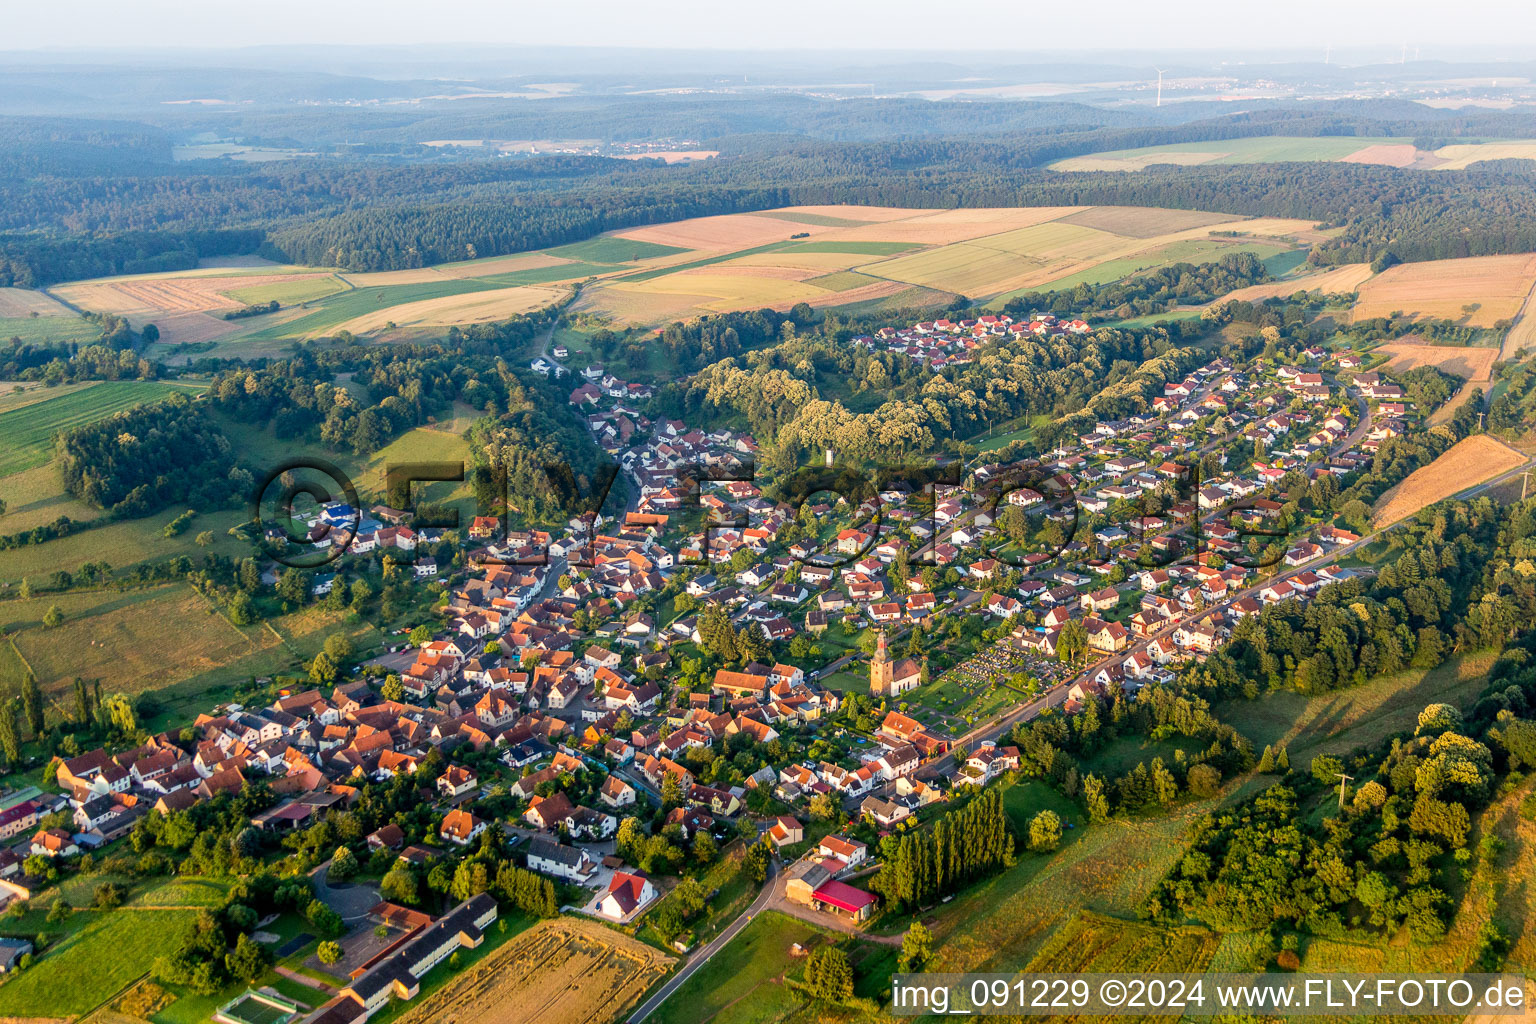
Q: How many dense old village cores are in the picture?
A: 1